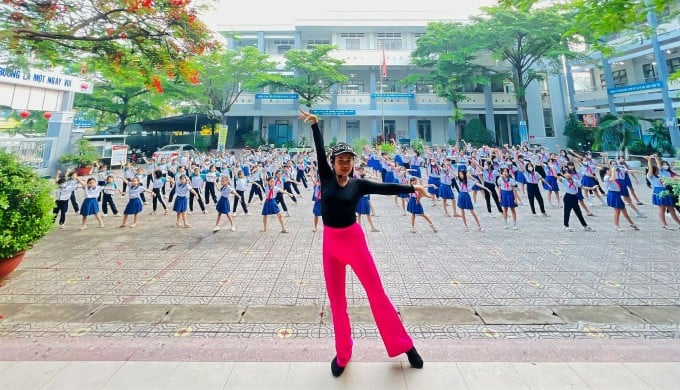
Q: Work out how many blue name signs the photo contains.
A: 4